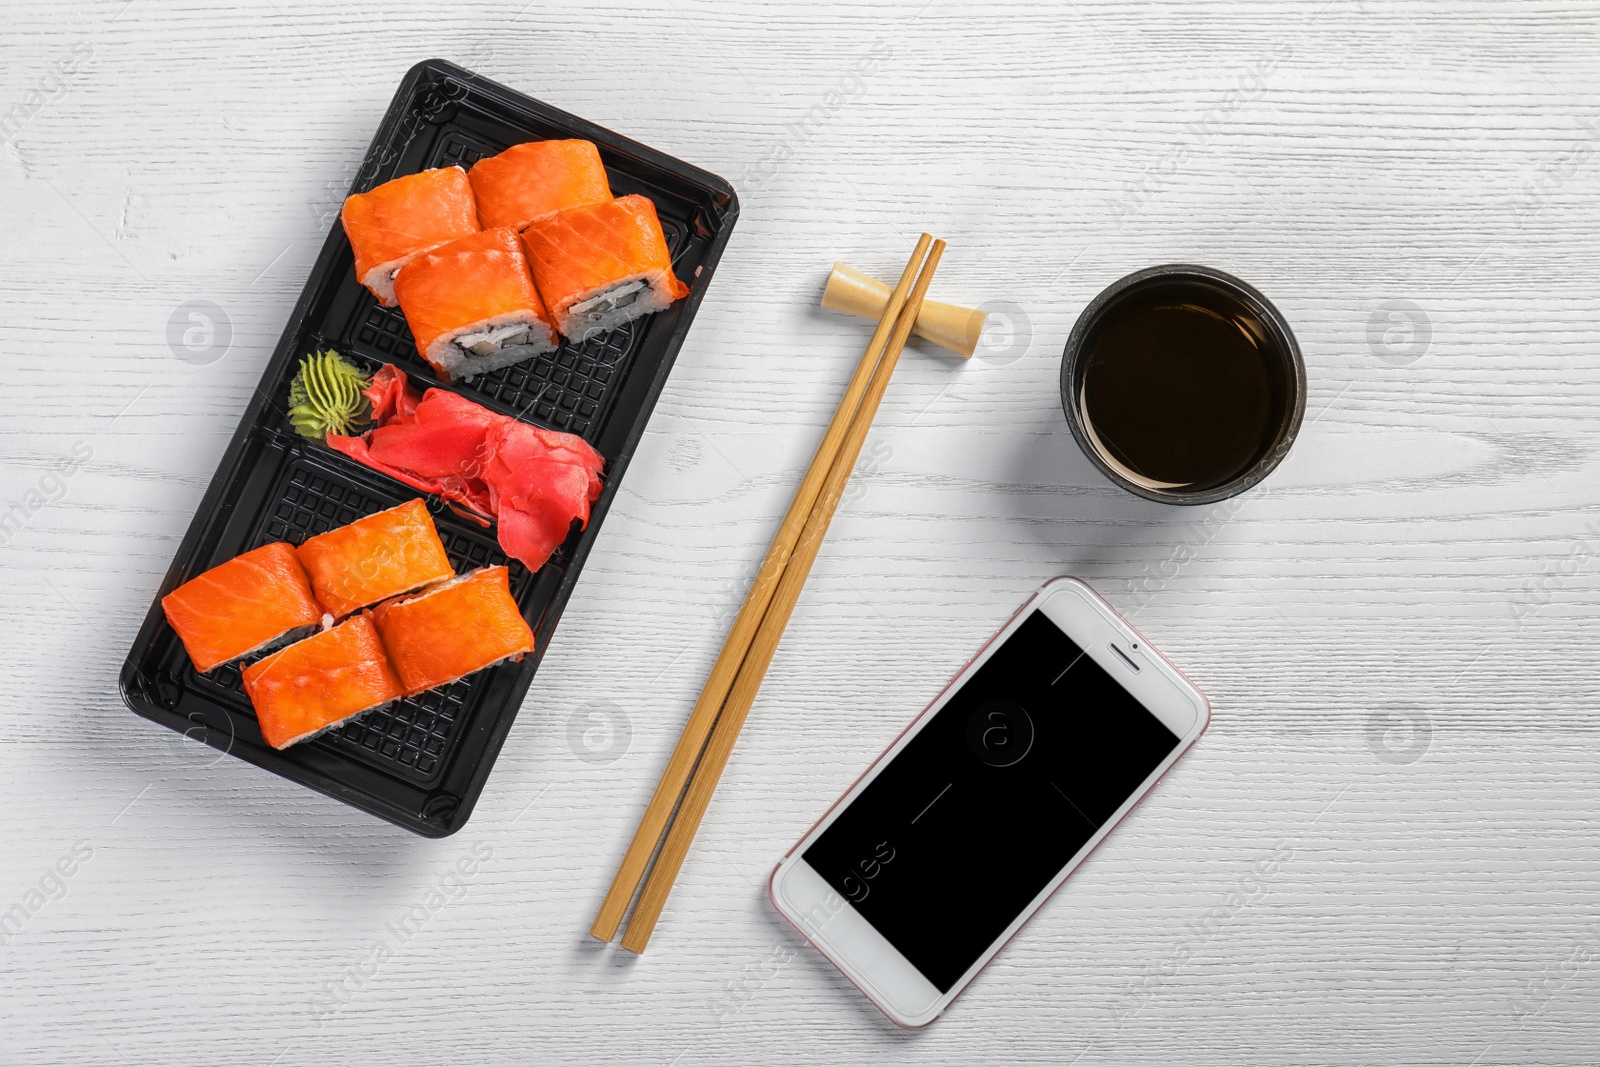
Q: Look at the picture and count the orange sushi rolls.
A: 8